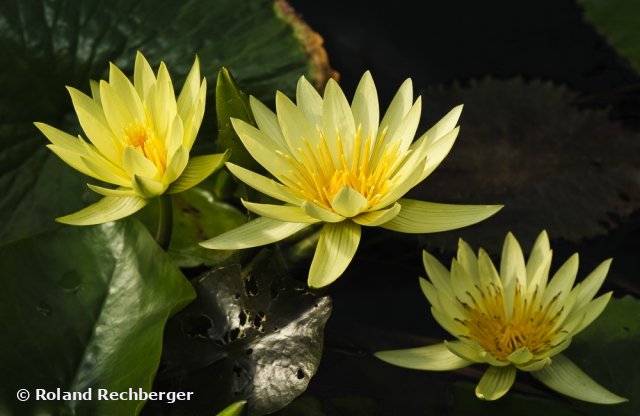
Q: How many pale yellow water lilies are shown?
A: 3